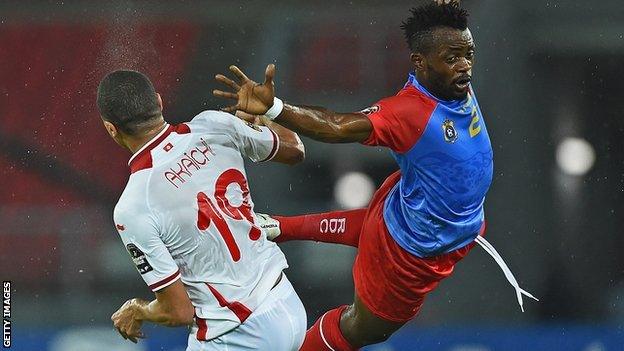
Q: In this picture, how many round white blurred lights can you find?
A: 2